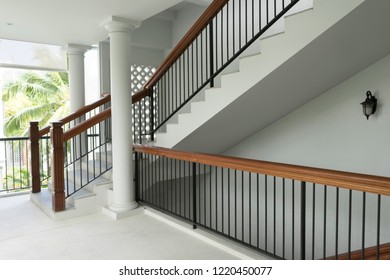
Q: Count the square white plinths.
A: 1